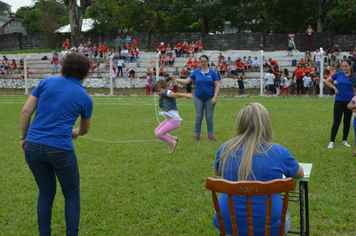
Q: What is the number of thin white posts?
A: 5